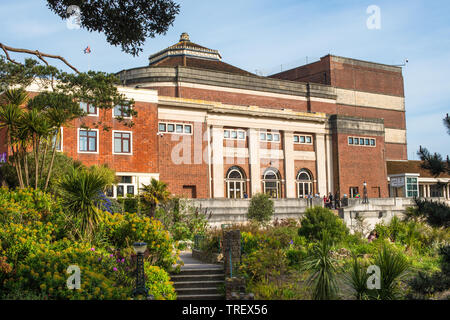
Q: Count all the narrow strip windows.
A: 5